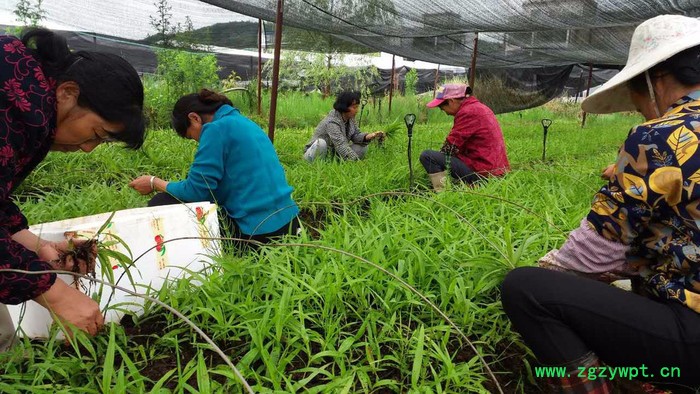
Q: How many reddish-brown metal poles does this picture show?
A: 6